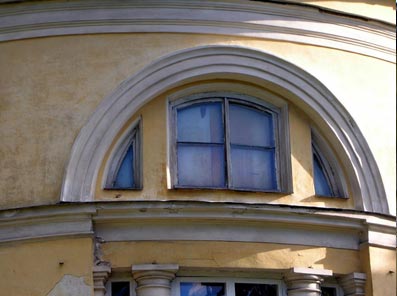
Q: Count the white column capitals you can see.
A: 4